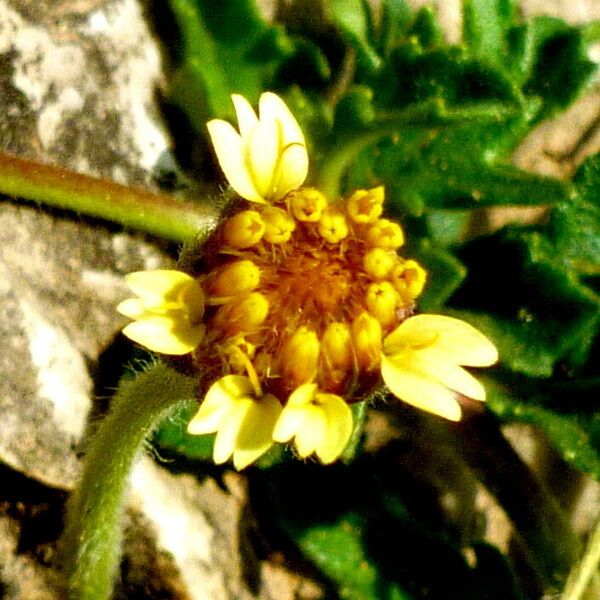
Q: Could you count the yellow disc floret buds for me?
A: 14